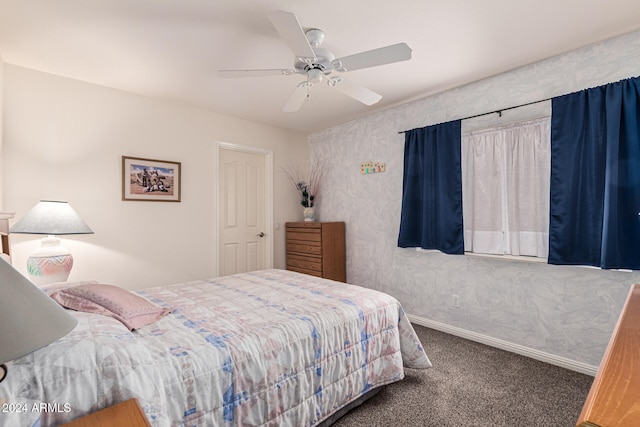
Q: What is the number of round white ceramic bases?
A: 1